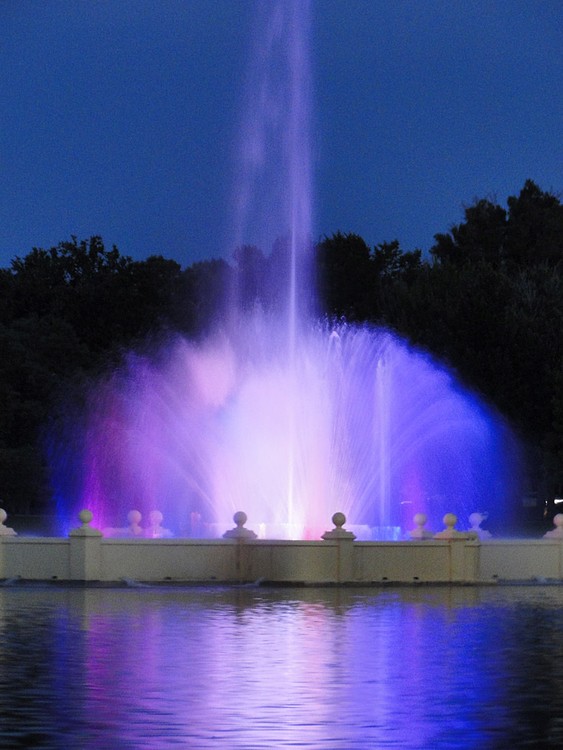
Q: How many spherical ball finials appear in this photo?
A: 10